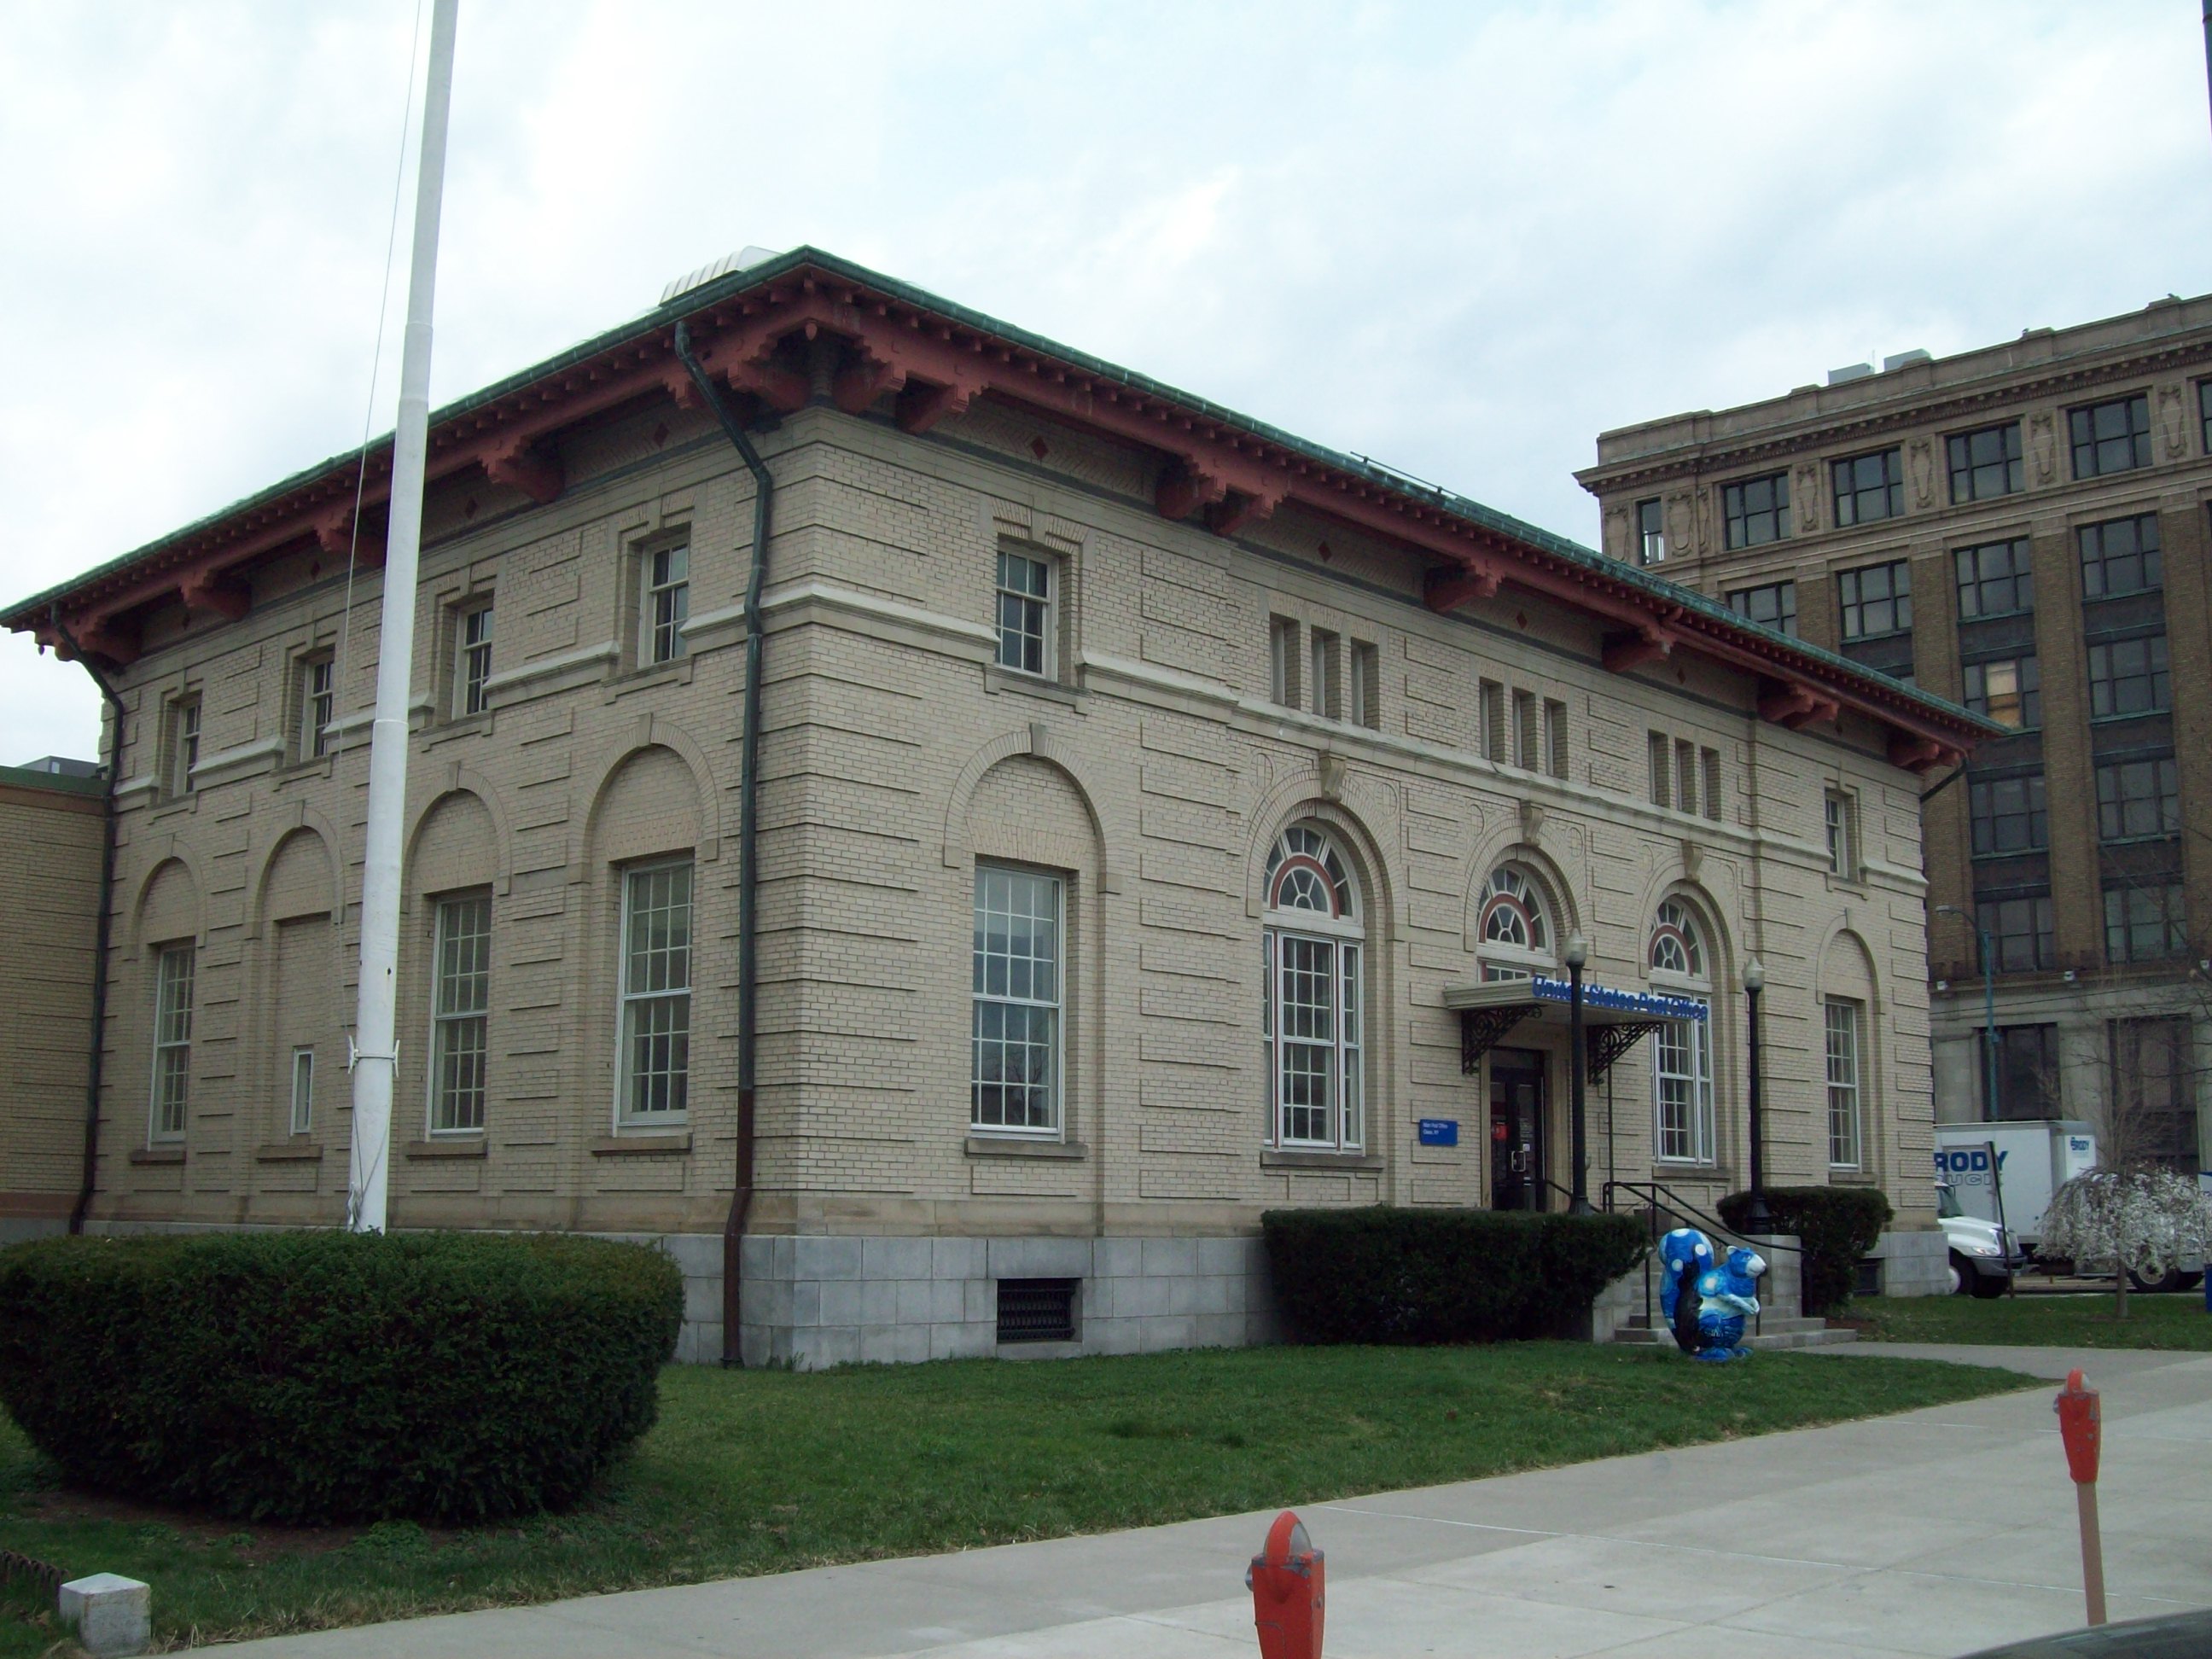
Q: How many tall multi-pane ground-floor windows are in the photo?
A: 7